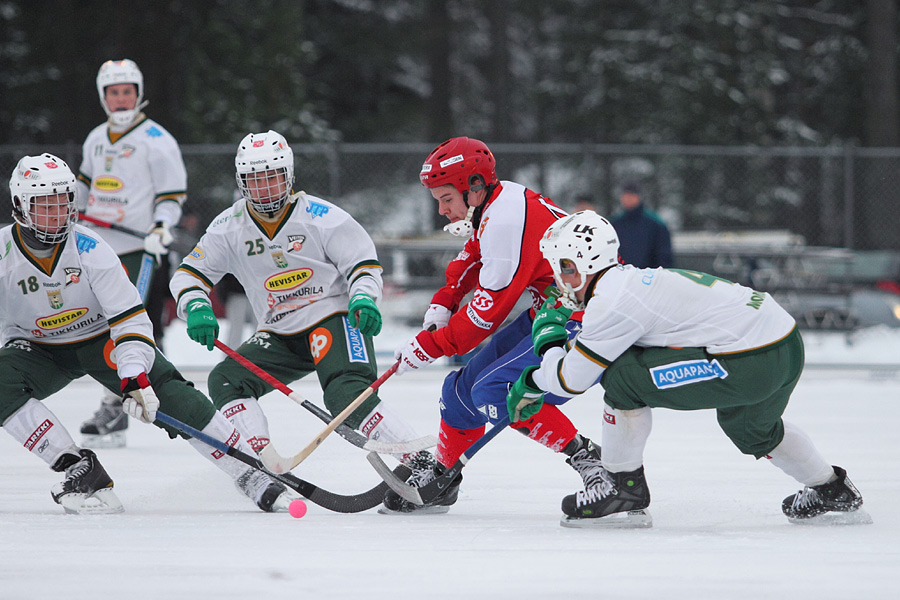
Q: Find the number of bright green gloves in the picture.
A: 4